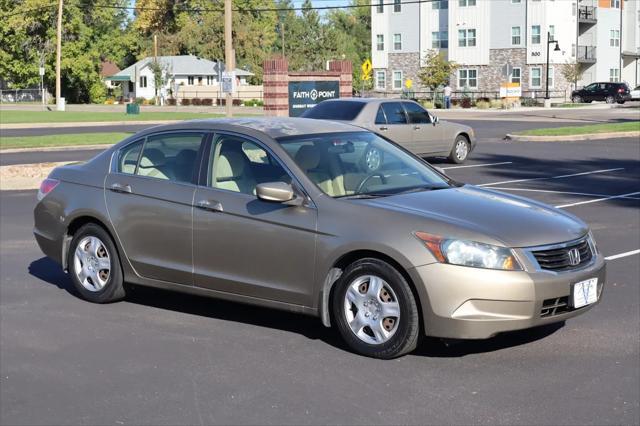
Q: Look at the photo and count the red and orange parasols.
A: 0